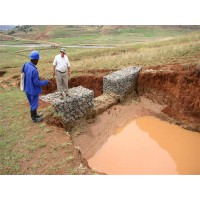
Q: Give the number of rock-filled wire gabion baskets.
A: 2